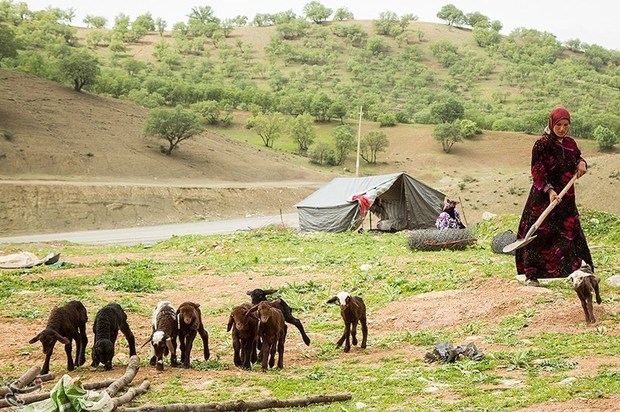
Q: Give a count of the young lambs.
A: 9